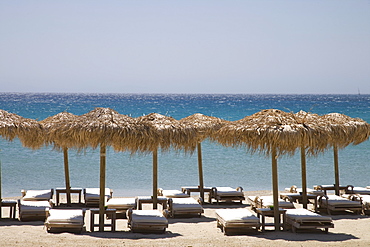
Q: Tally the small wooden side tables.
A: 8